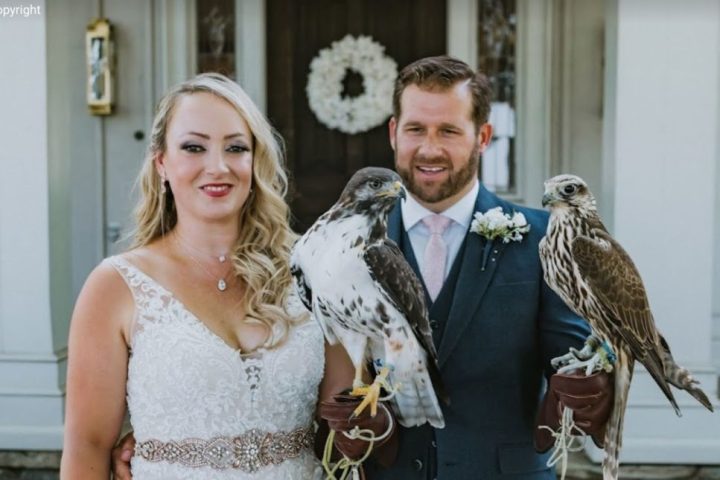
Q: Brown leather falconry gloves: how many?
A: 2